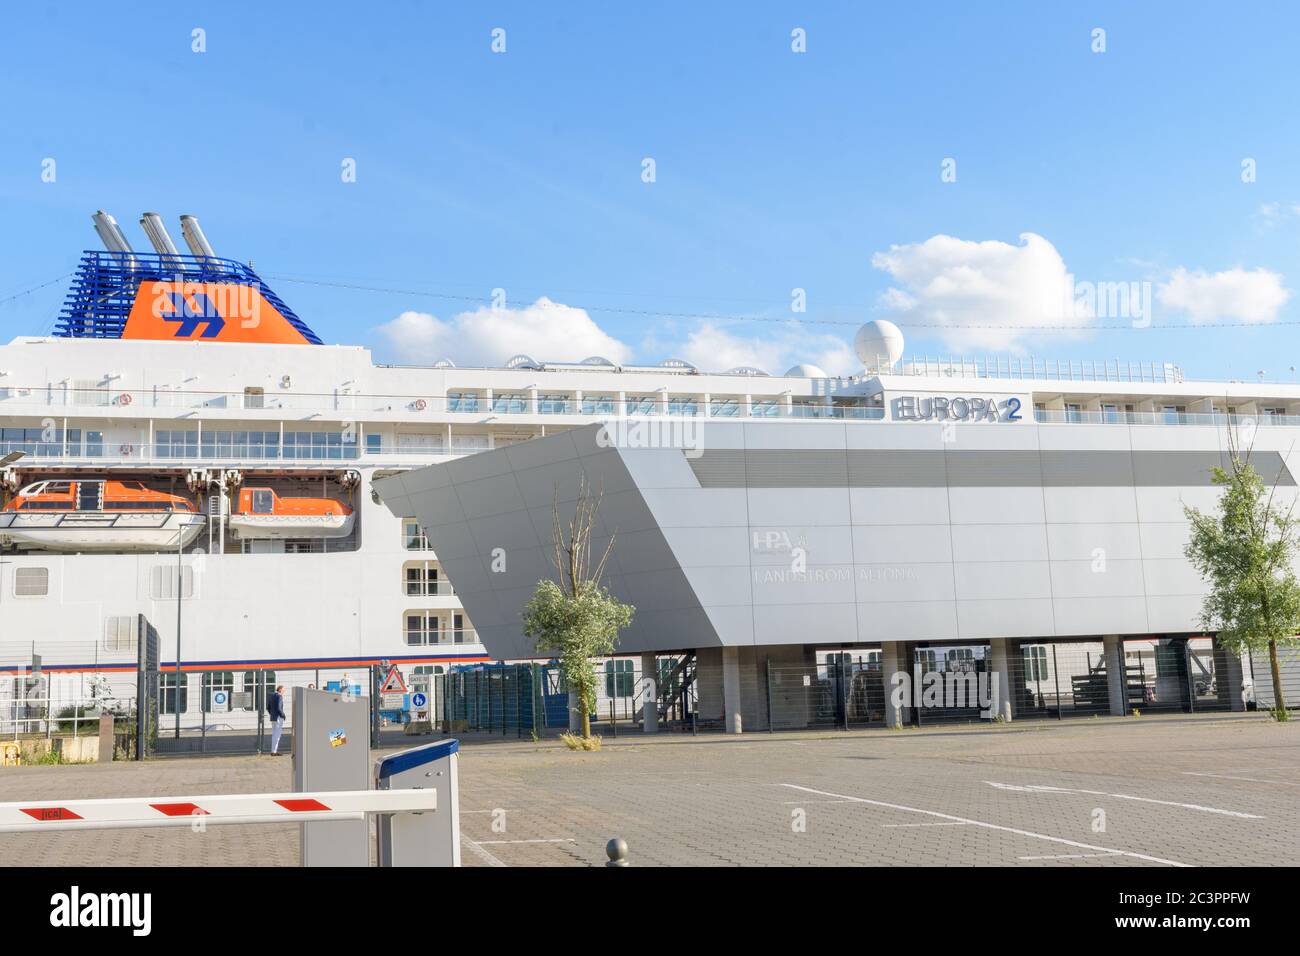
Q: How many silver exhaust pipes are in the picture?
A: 3